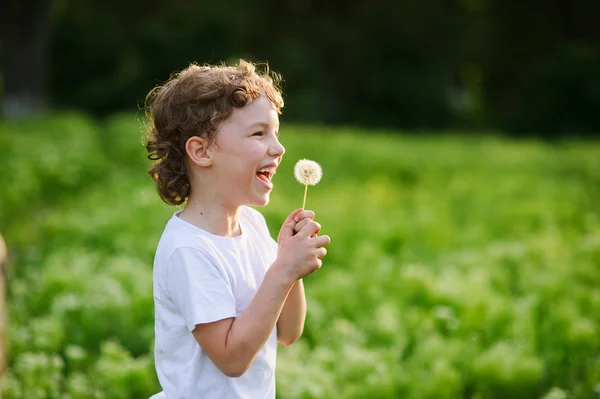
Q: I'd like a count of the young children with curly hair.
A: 1